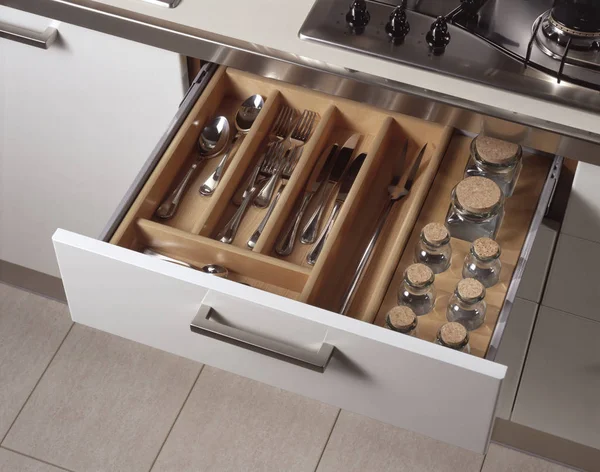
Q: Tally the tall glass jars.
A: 2